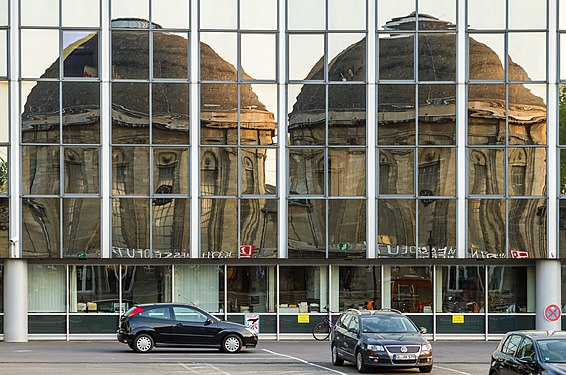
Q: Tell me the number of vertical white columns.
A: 7